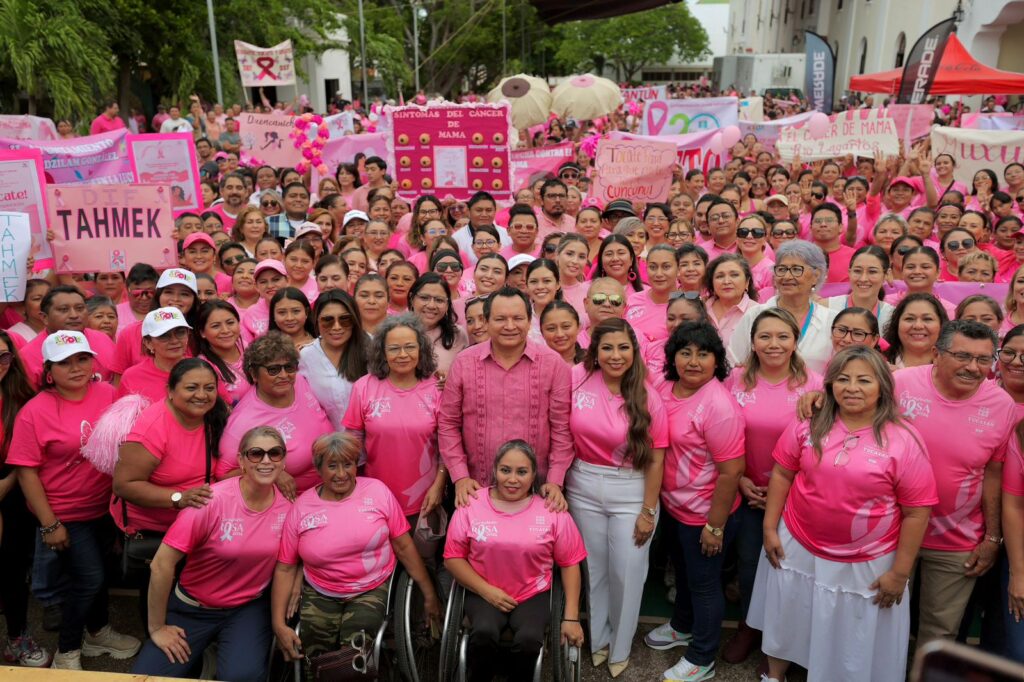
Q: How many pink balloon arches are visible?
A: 1